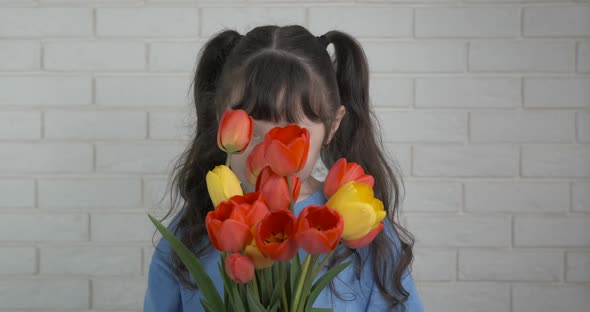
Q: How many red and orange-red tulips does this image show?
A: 11